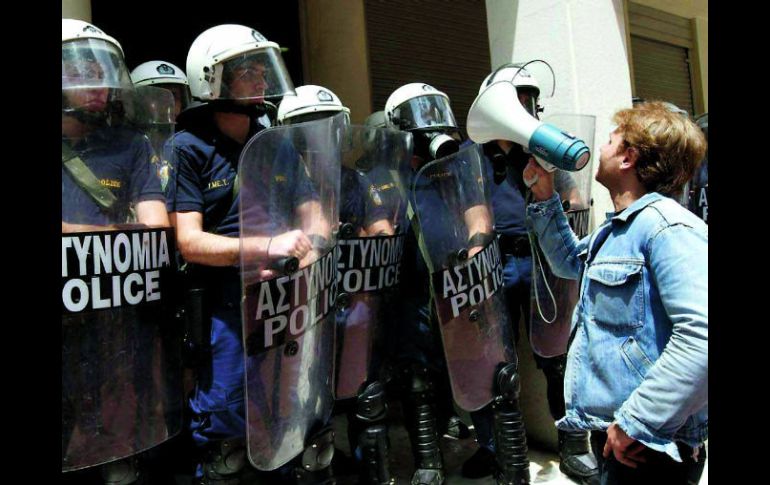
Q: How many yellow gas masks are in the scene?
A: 0